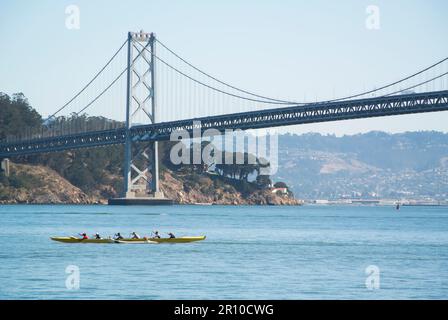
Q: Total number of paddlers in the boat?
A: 6